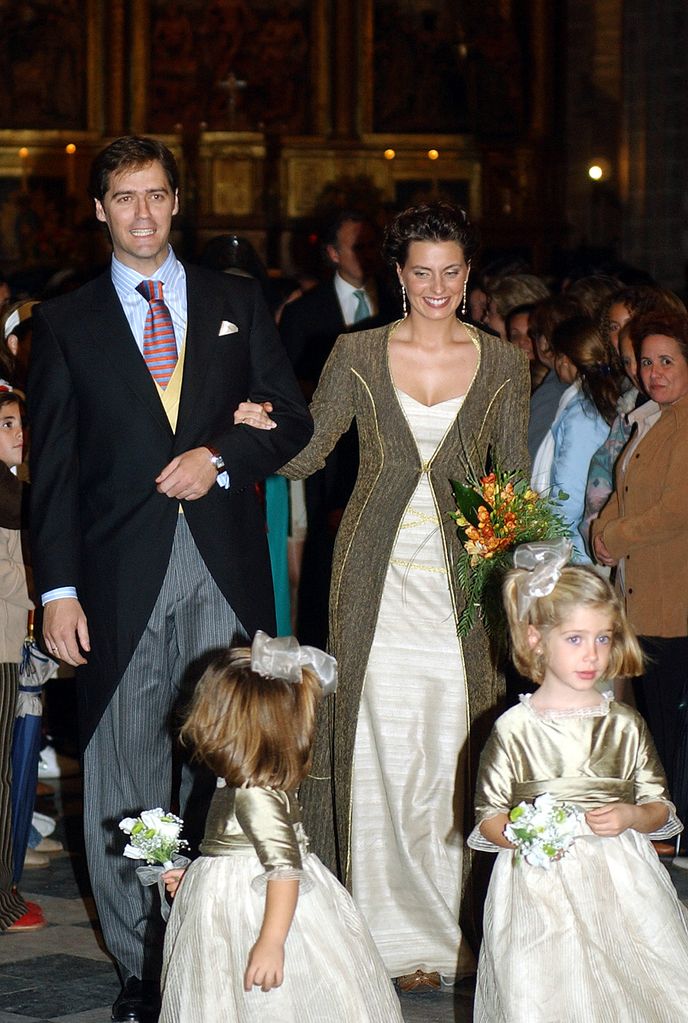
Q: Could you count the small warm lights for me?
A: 5